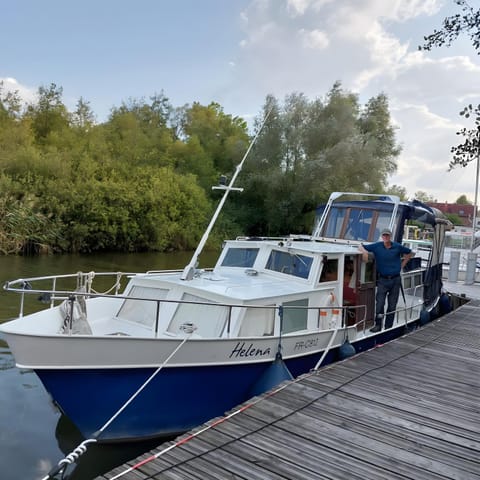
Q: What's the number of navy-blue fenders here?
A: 4